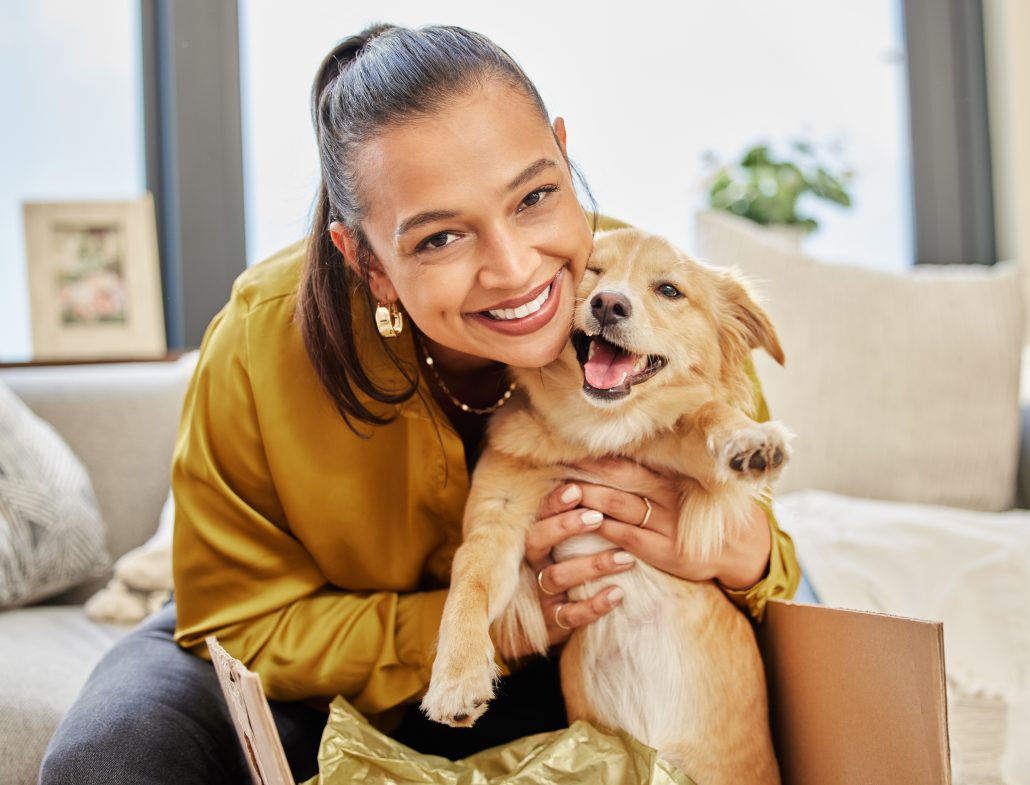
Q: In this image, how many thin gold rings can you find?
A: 3